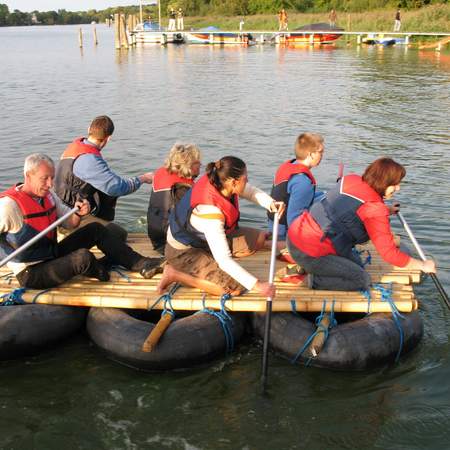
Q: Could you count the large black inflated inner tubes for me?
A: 3